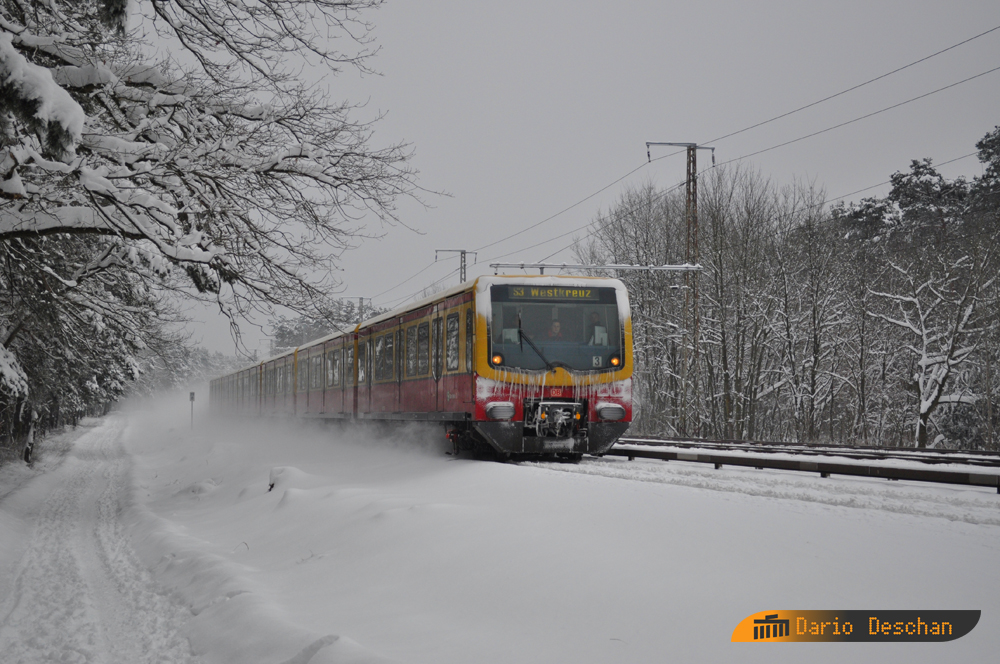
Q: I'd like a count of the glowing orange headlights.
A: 2